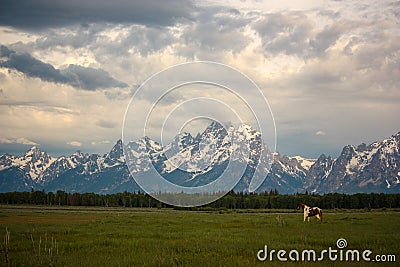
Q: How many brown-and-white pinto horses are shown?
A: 1